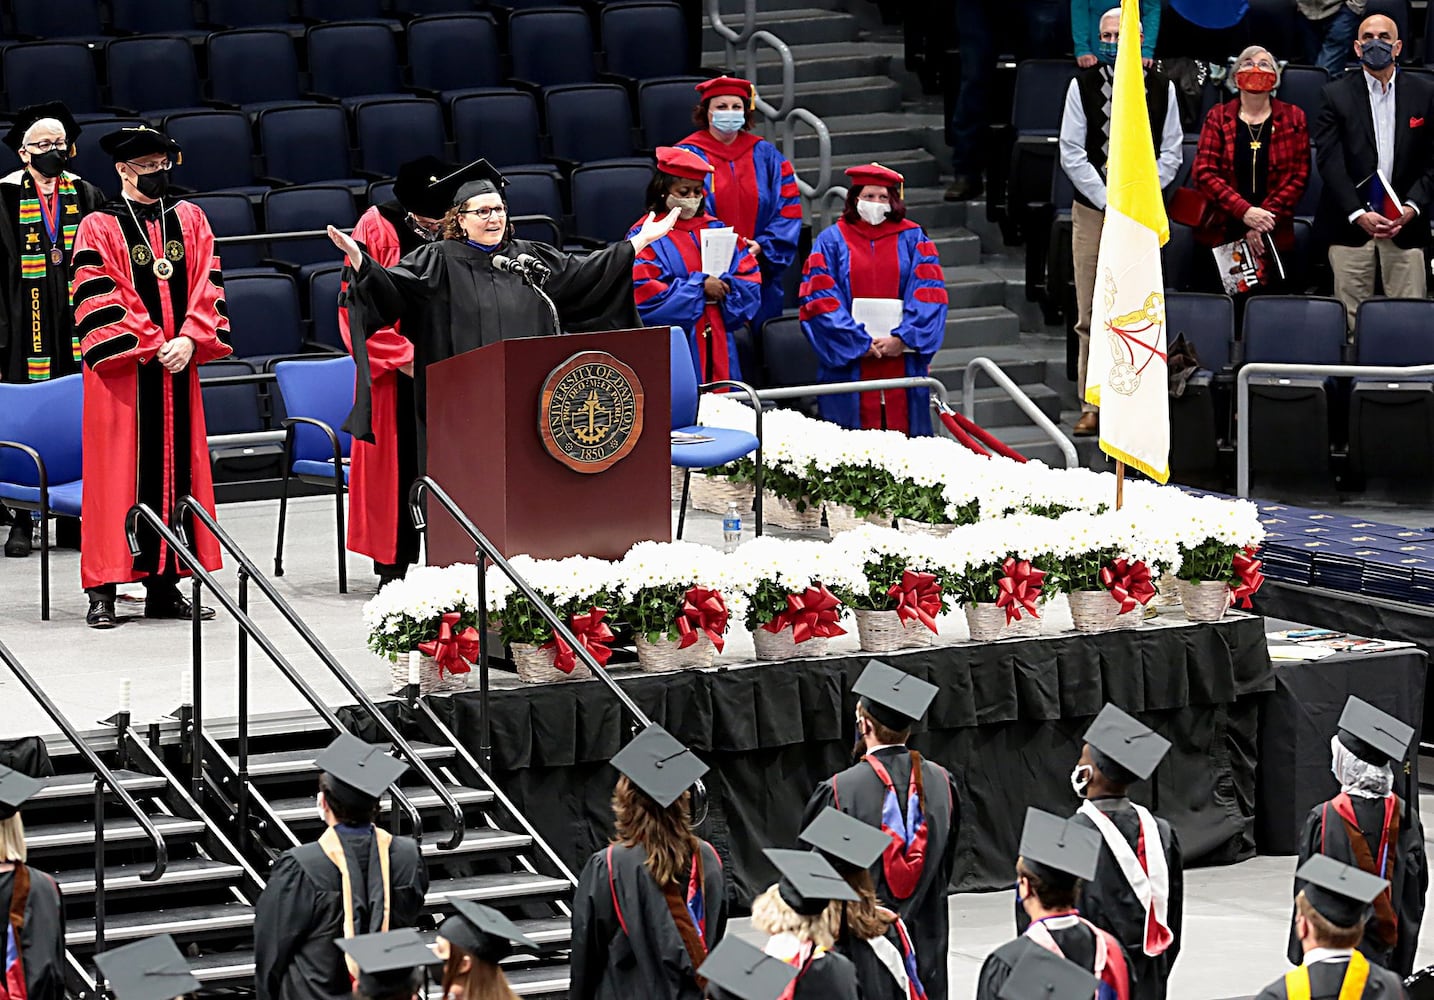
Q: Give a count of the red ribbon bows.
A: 8